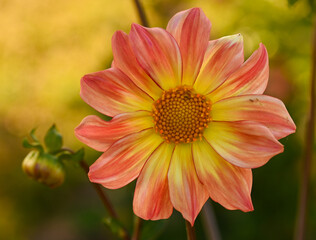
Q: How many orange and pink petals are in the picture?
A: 13